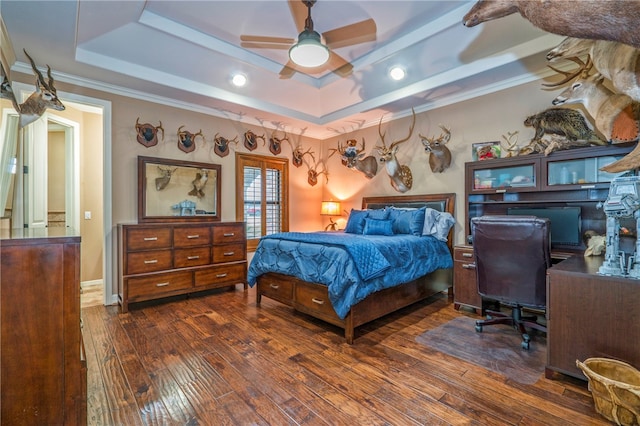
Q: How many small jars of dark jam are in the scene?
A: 0